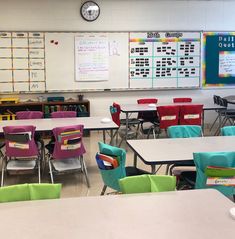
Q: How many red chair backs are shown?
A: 5